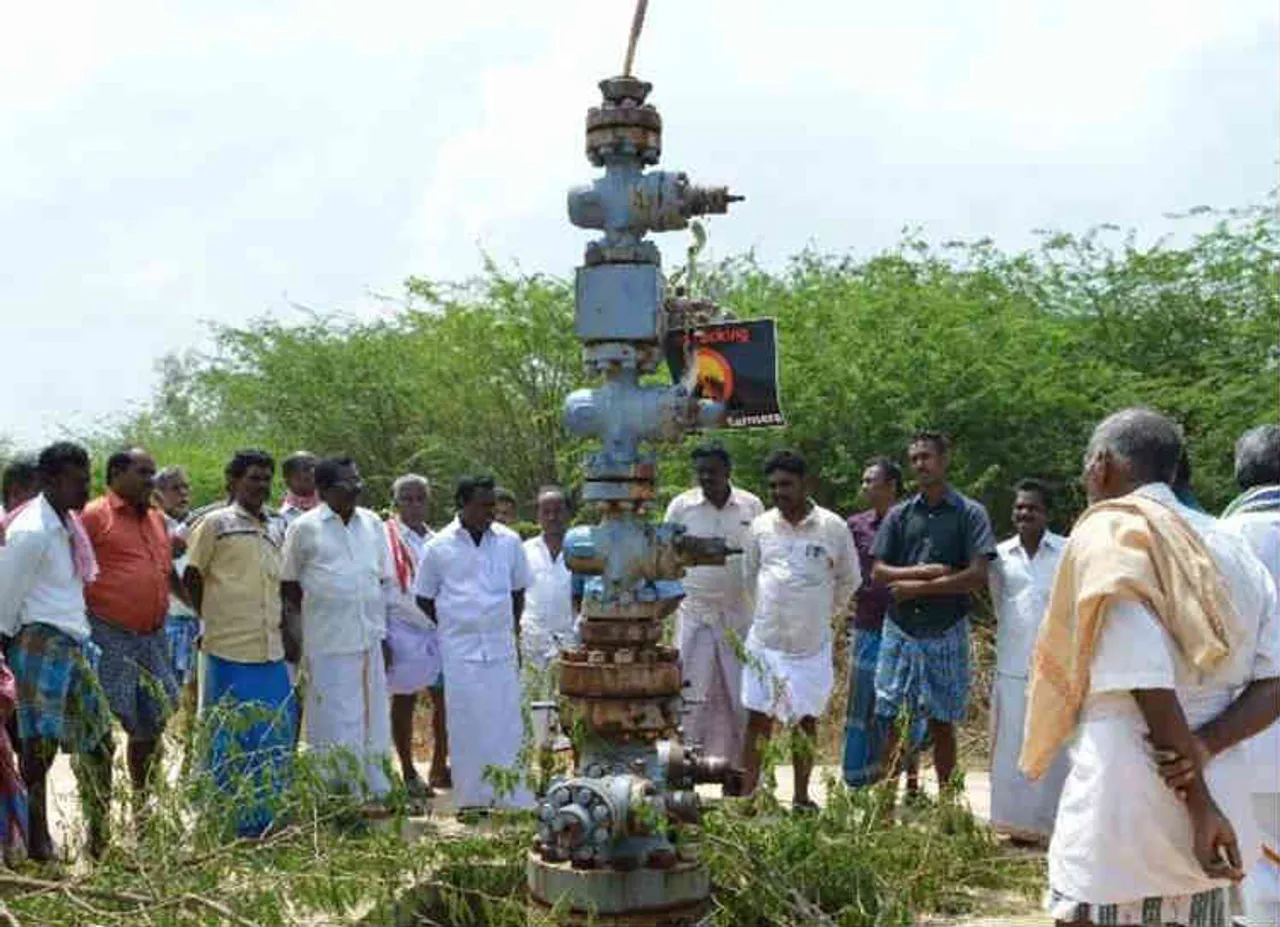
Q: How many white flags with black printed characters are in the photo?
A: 0